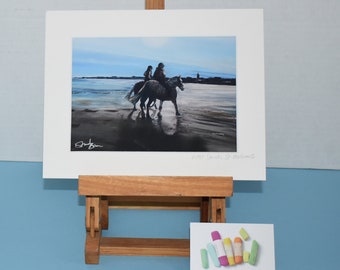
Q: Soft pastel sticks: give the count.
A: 8